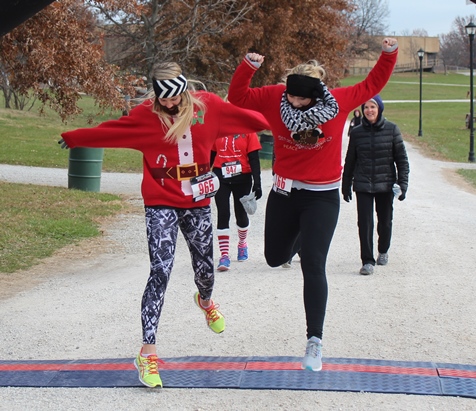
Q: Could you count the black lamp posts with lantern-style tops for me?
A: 2